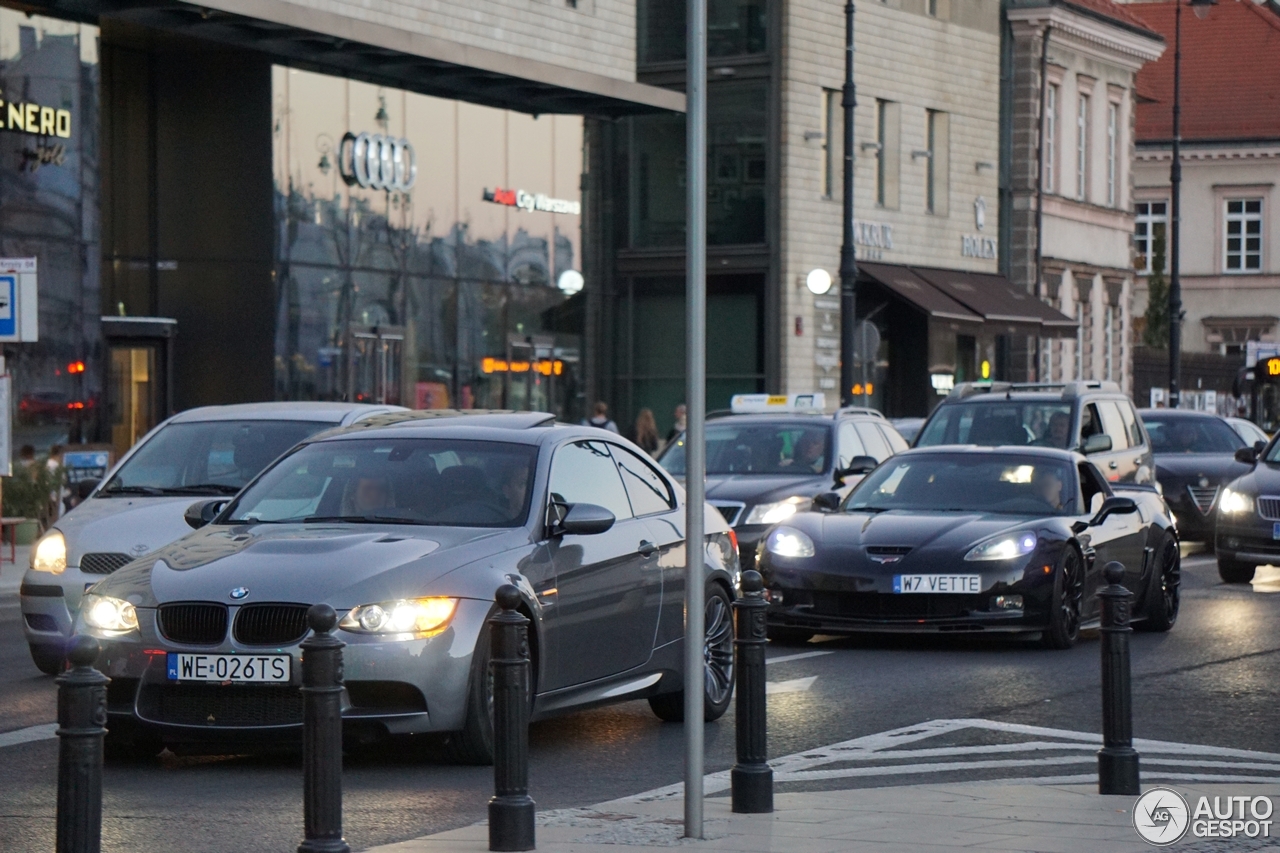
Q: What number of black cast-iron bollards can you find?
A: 5